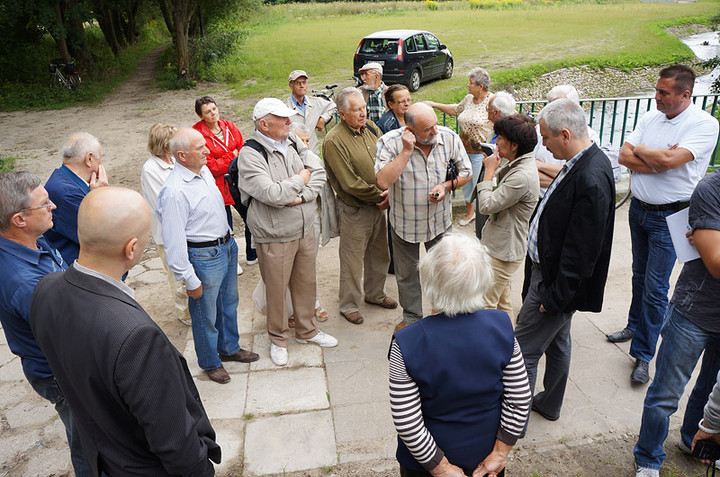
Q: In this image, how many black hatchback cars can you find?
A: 1